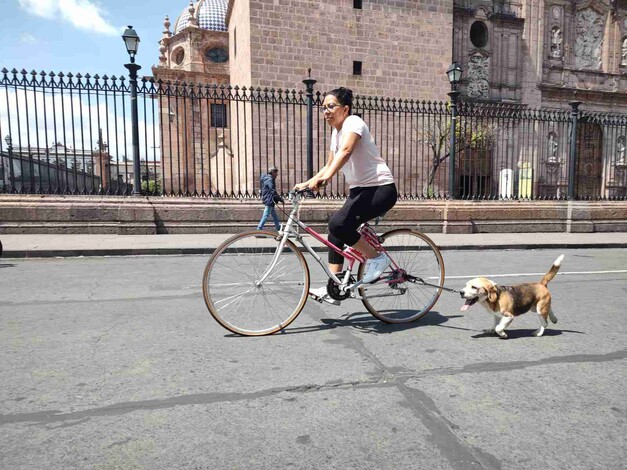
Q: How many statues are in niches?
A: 4